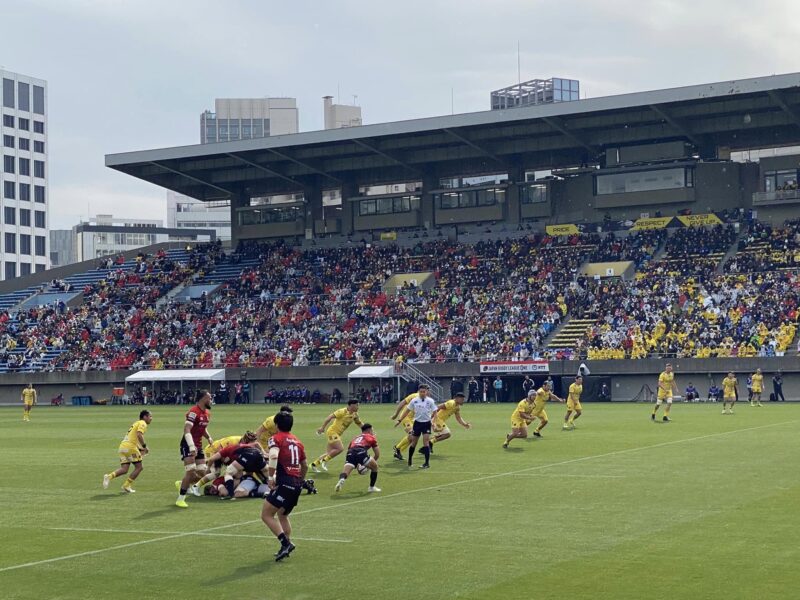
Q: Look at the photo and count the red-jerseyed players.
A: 5